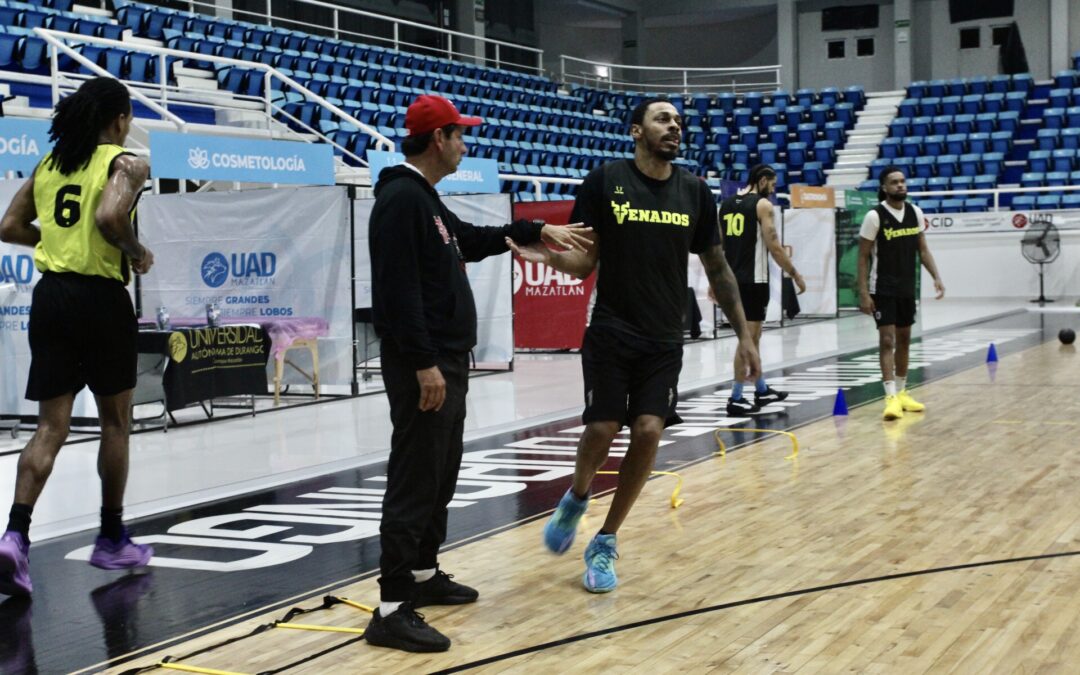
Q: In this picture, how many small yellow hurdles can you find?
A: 2